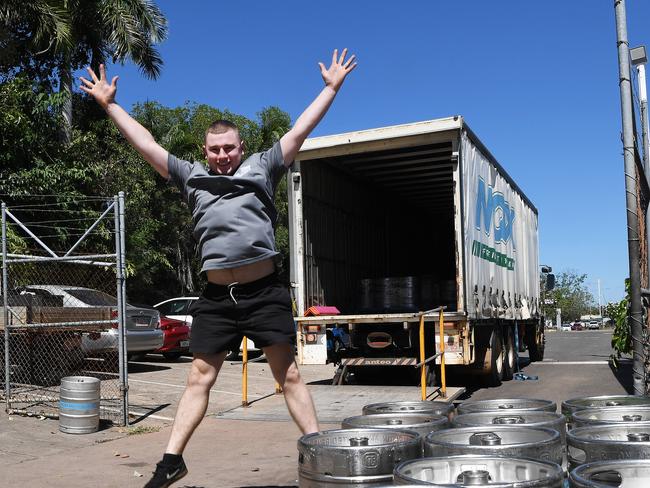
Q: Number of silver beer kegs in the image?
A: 12